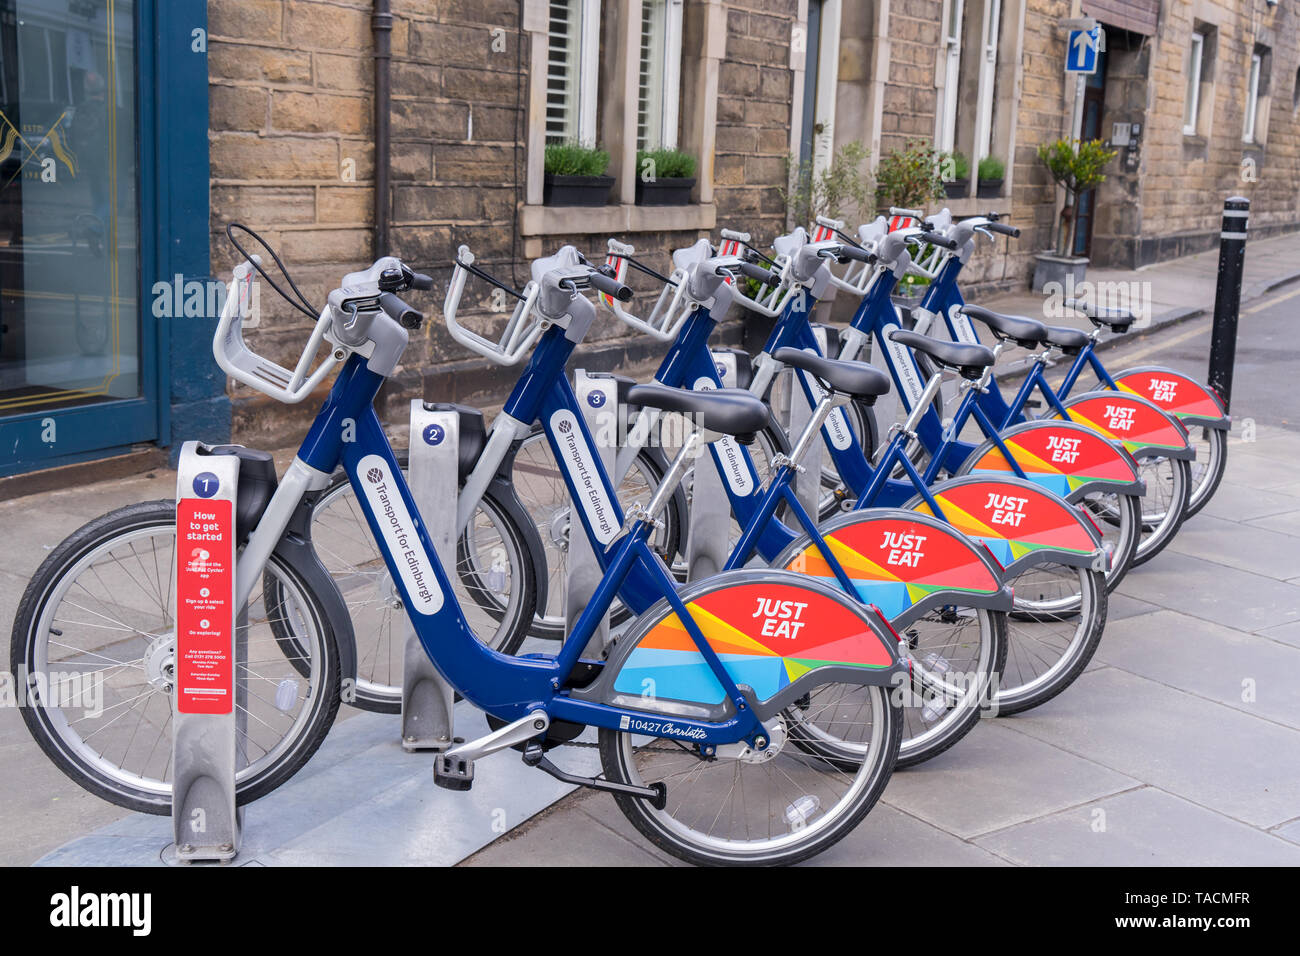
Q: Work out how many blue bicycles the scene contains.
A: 6